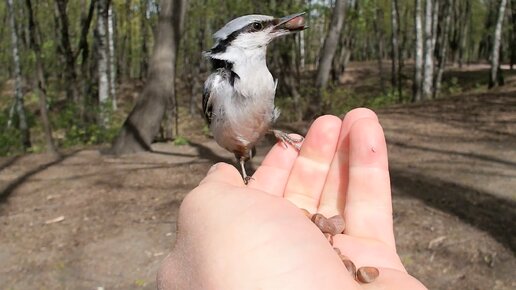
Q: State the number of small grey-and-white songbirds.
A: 1